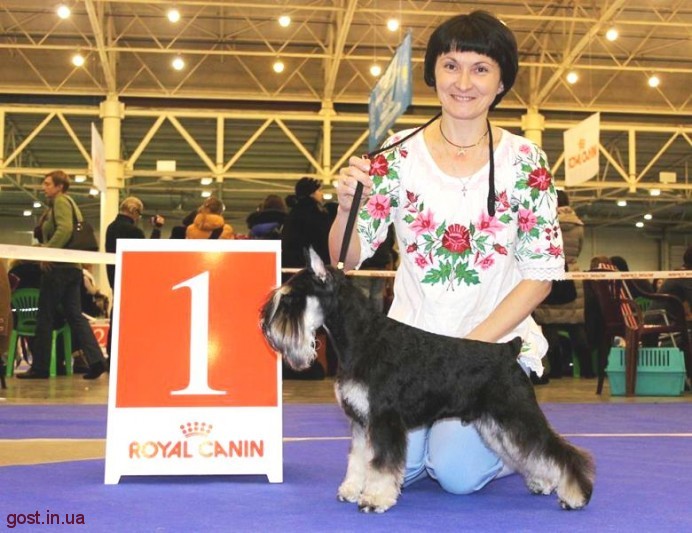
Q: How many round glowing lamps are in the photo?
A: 11